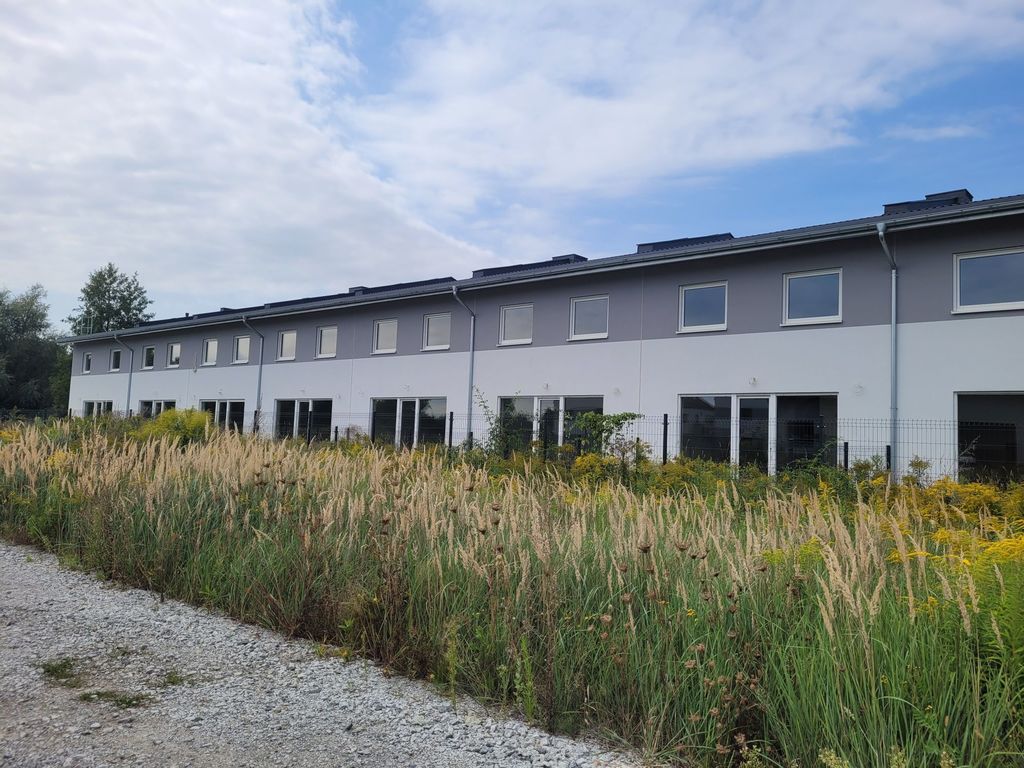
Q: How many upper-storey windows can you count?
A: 15